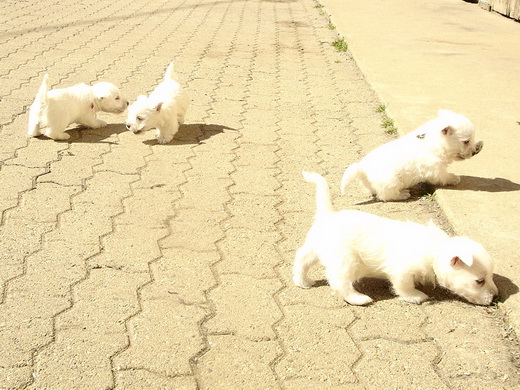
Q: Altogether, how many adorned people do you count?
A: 0